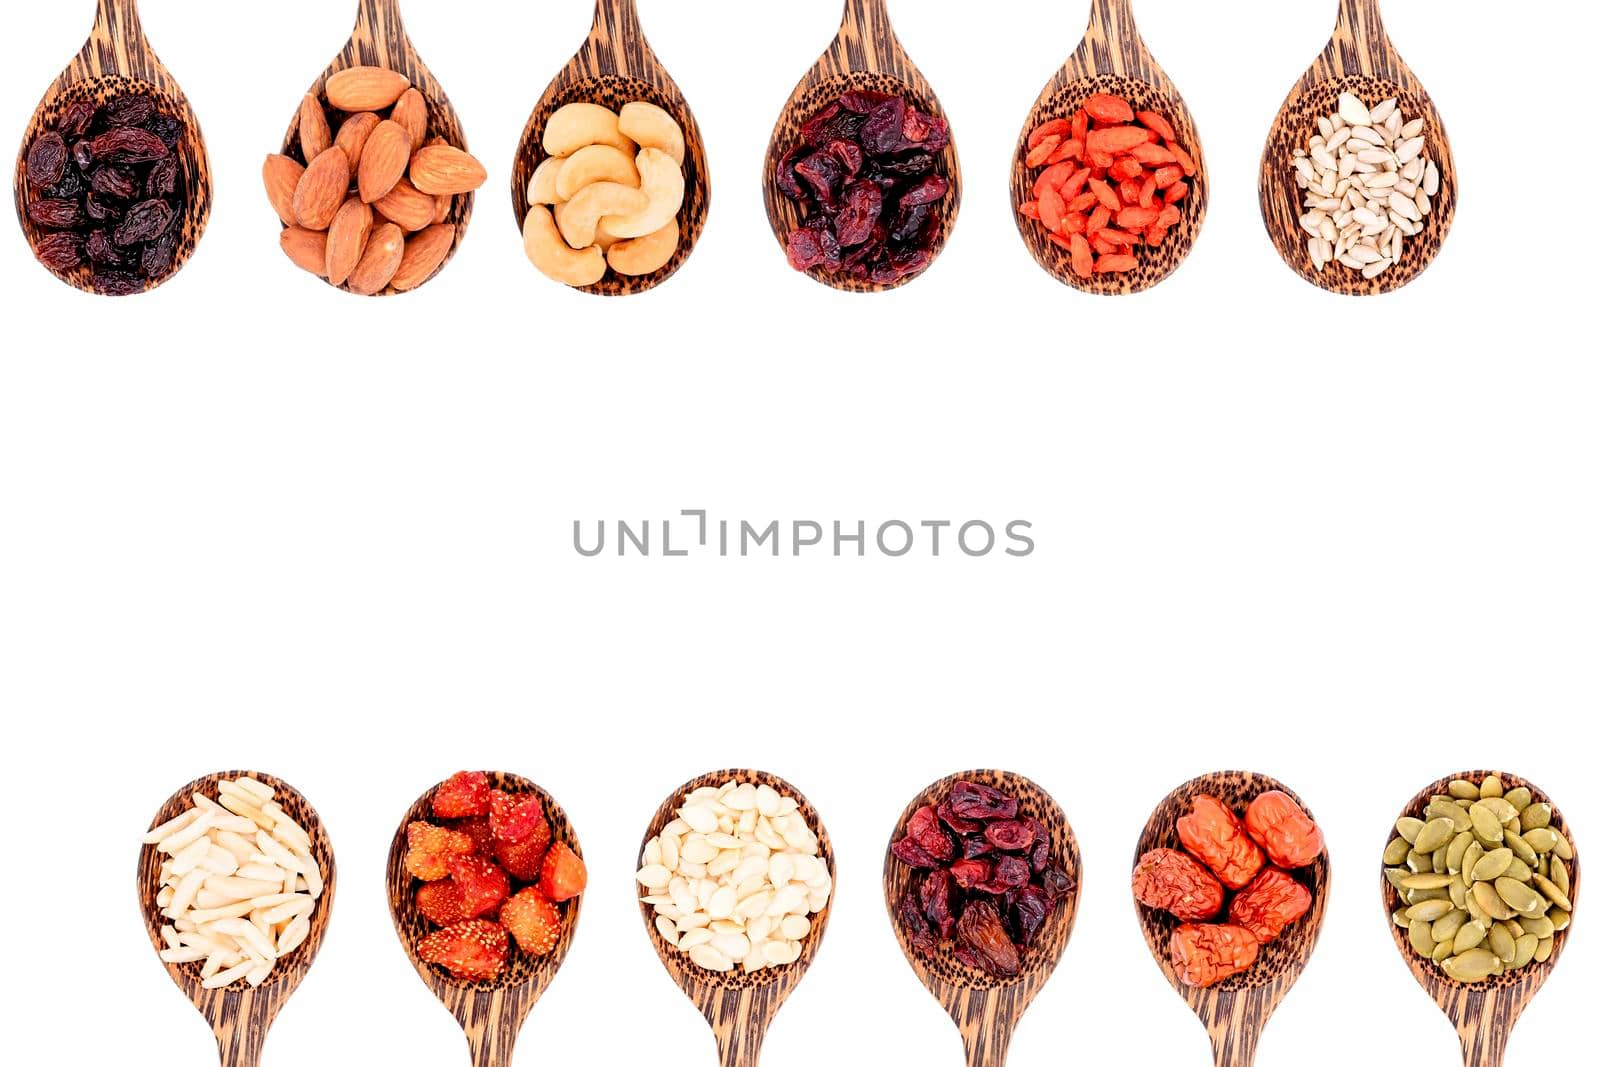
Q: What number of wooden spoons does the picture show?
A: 12